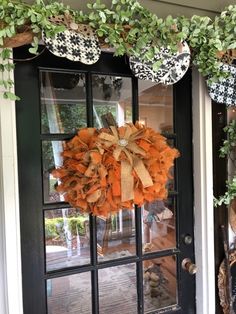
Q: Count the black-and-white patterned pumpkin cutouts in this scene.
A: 3